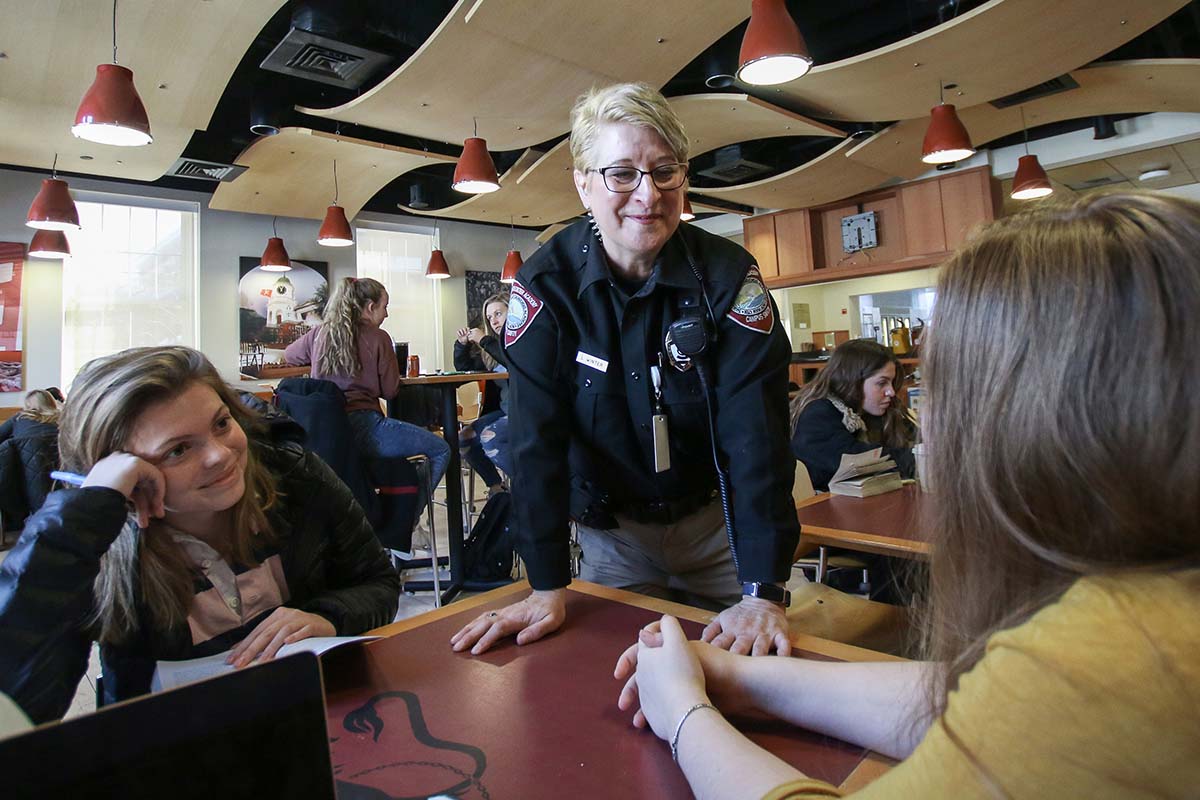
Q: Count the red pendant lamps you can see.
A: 12